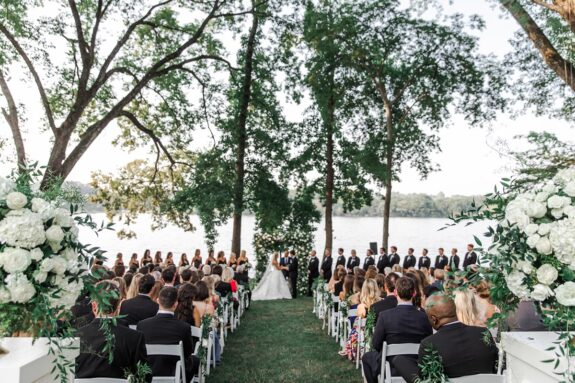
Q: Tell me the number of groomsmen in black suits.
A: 12